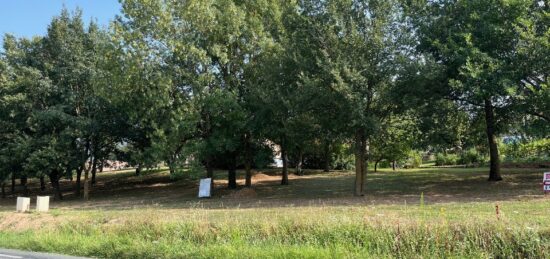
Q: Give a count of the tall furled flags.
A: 0